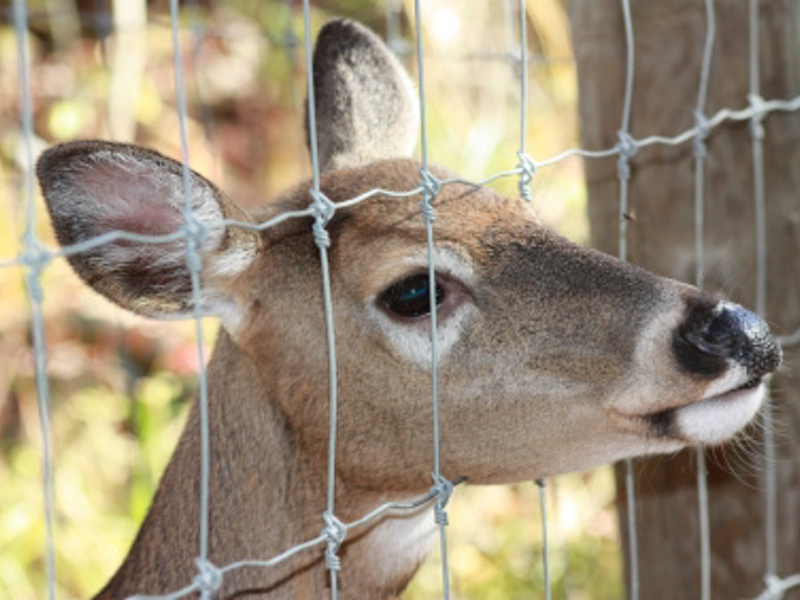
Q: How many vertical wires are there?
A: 8